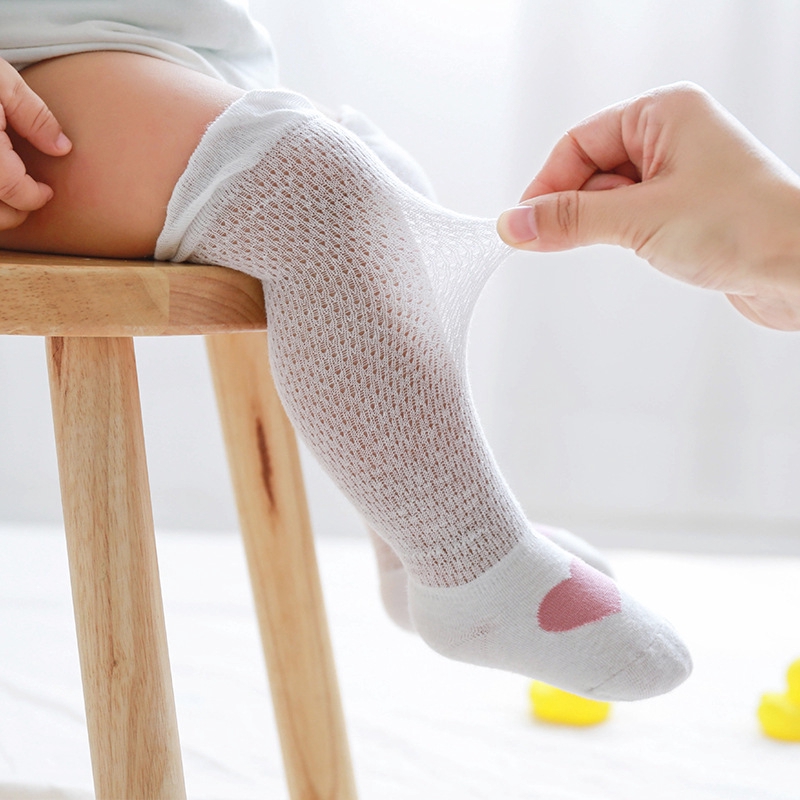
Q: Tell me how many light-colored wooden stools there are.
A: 1